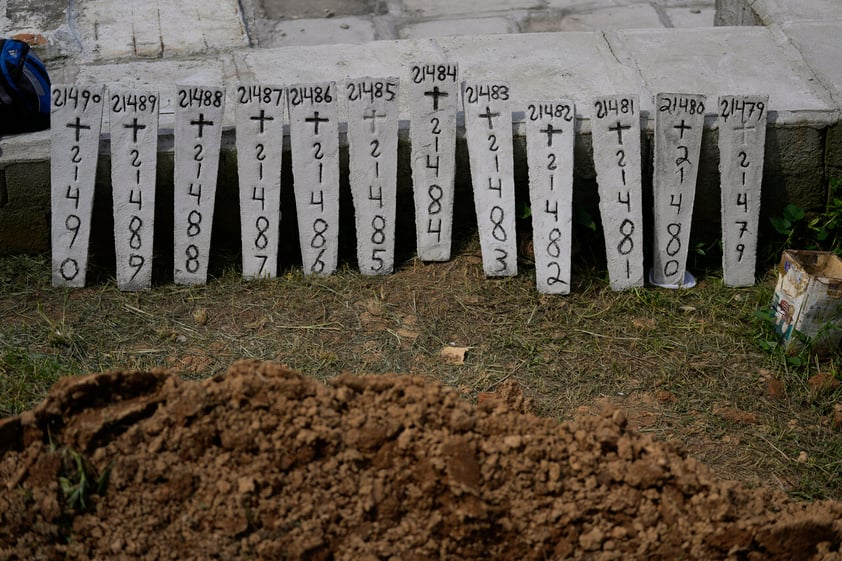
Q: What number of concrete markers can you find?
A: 12